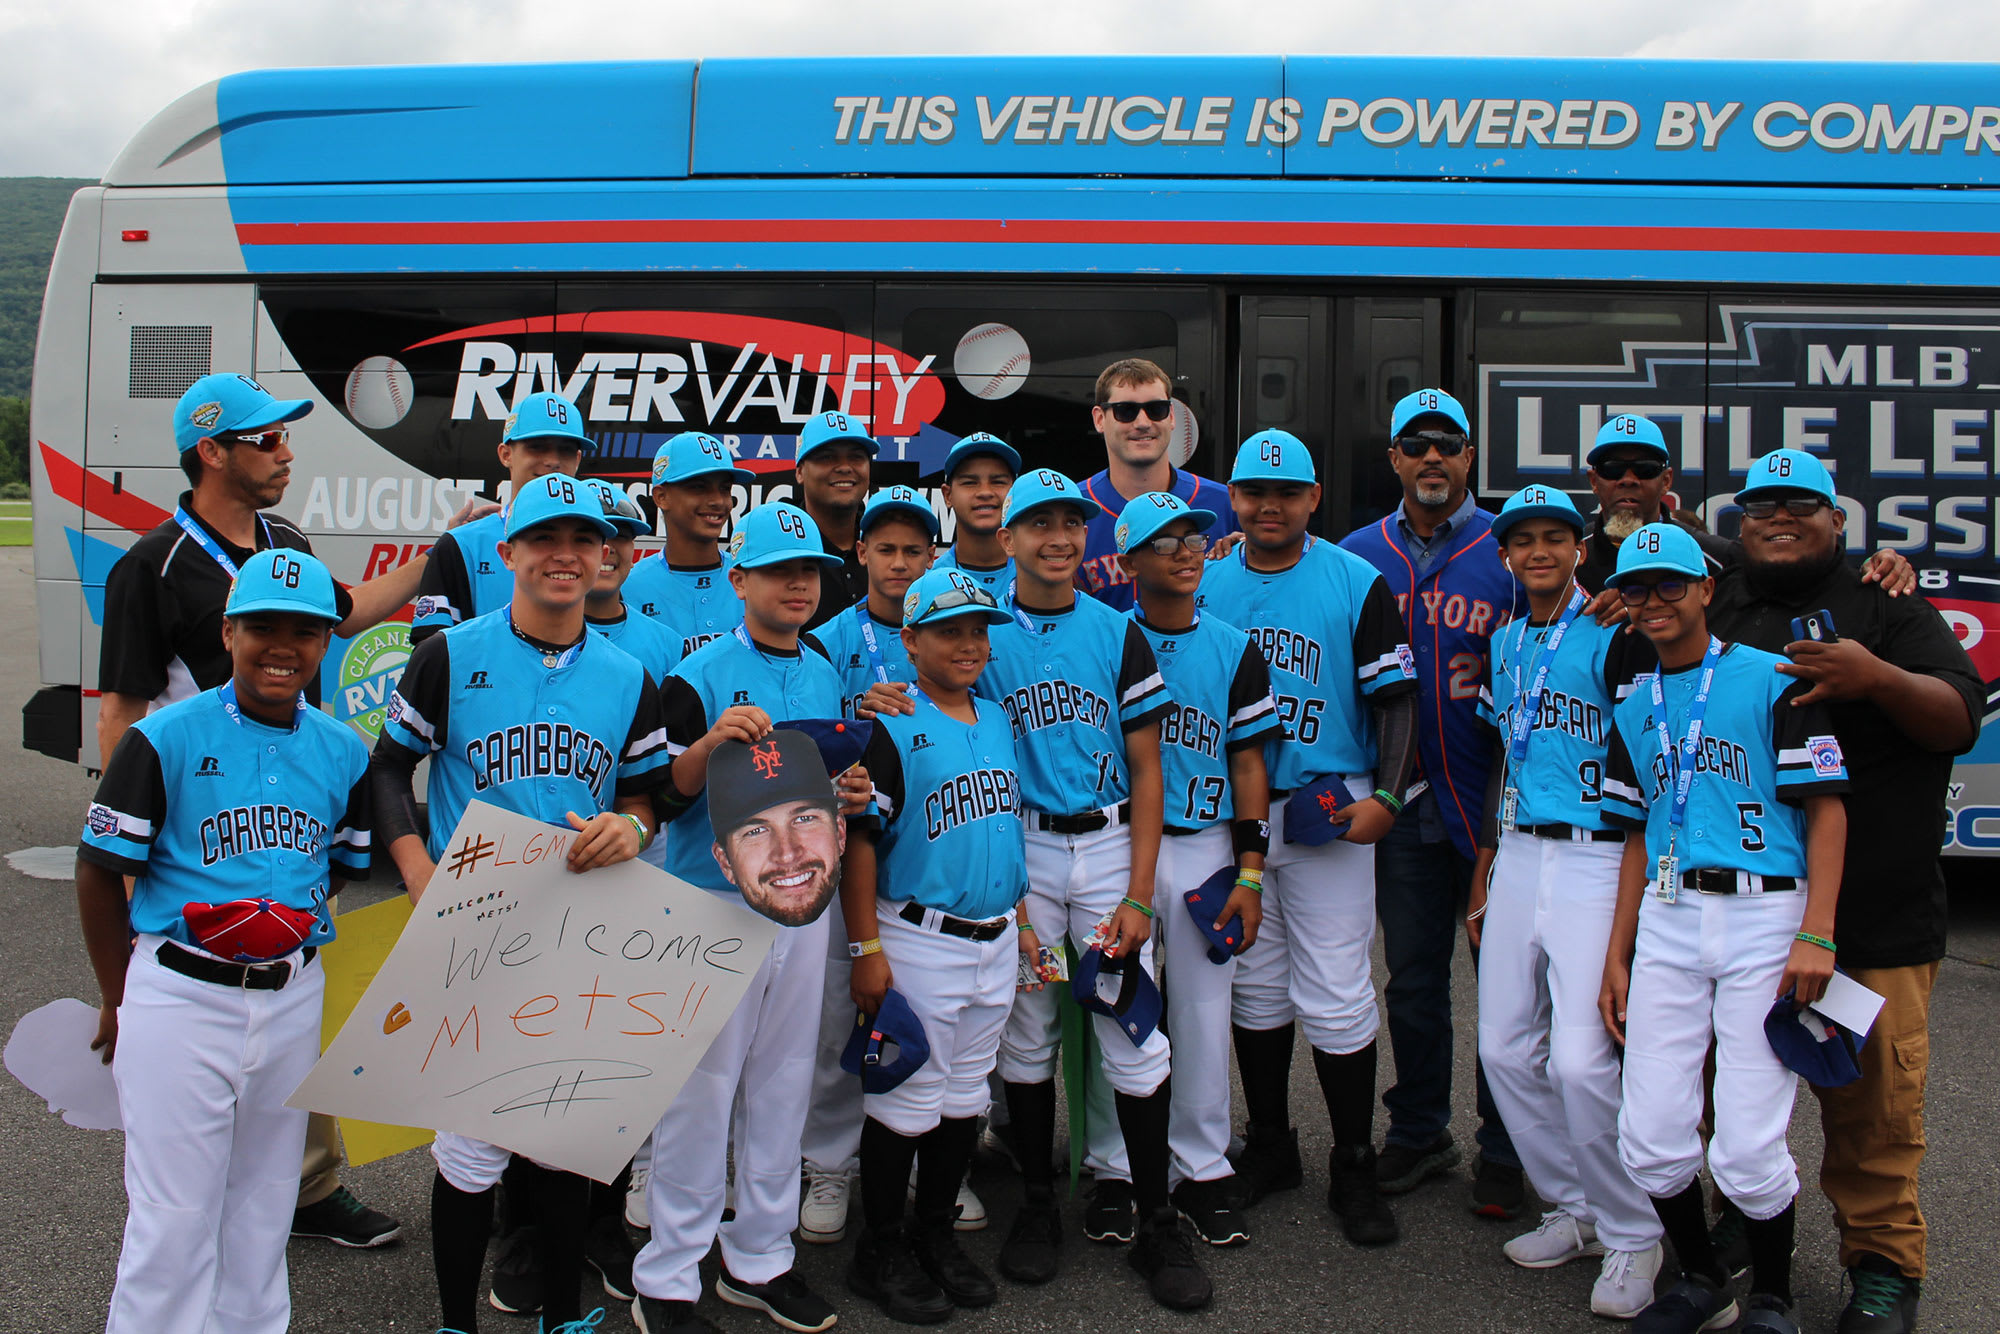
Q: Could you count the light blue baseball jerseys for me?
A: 14